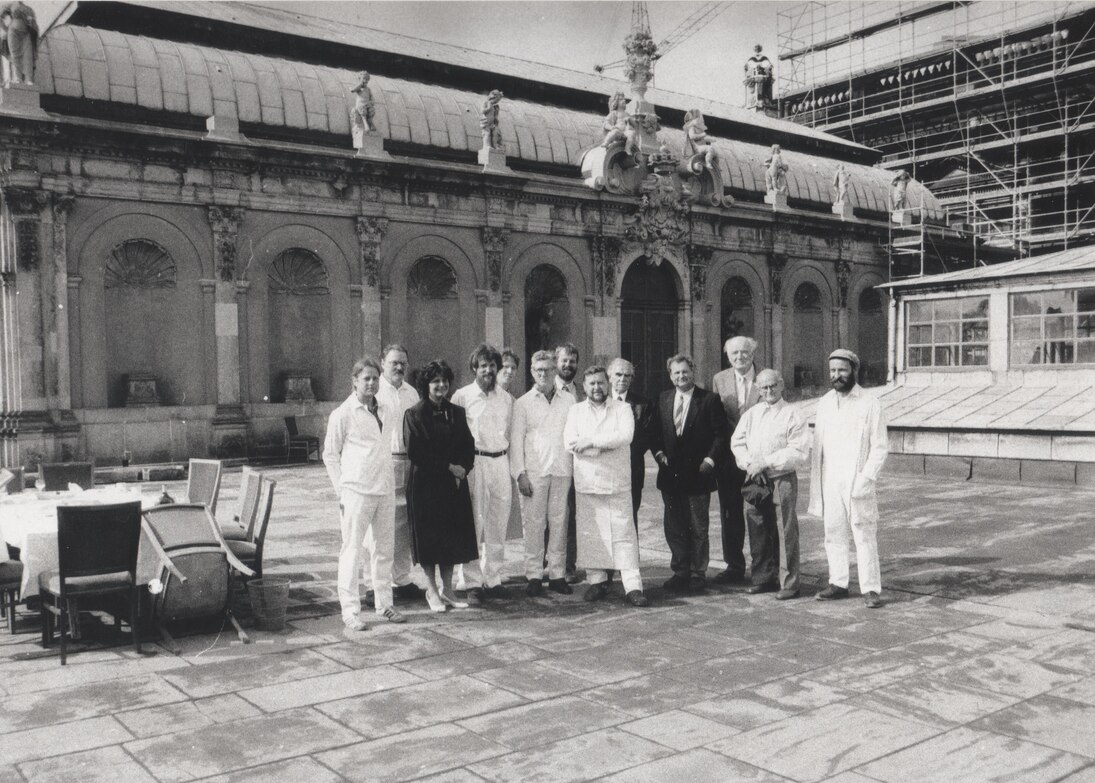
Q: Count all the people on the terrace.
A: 13